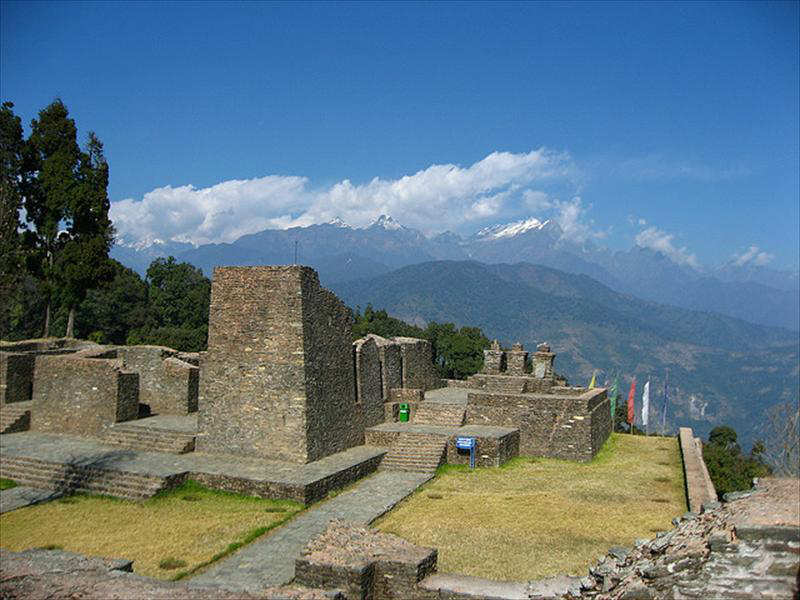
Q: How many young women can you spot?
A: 0